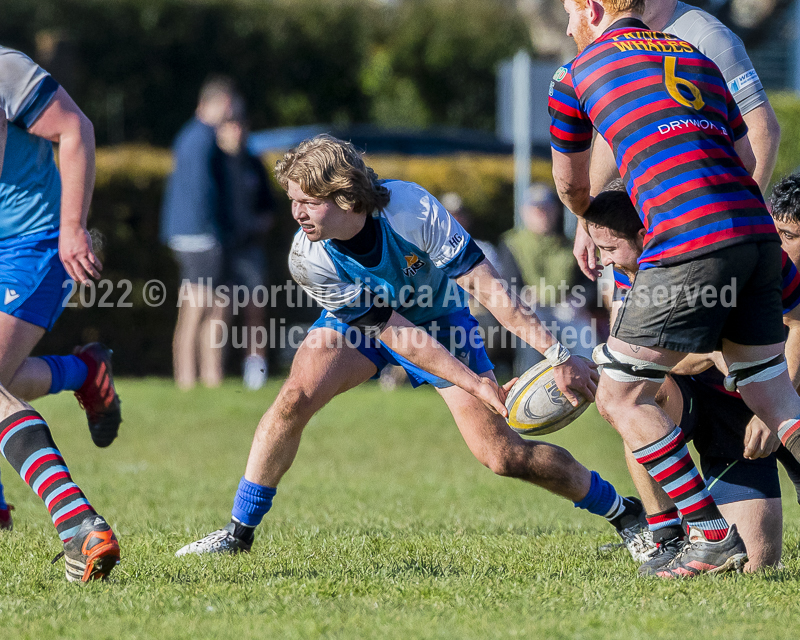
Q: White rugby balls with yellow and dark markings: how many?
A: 1